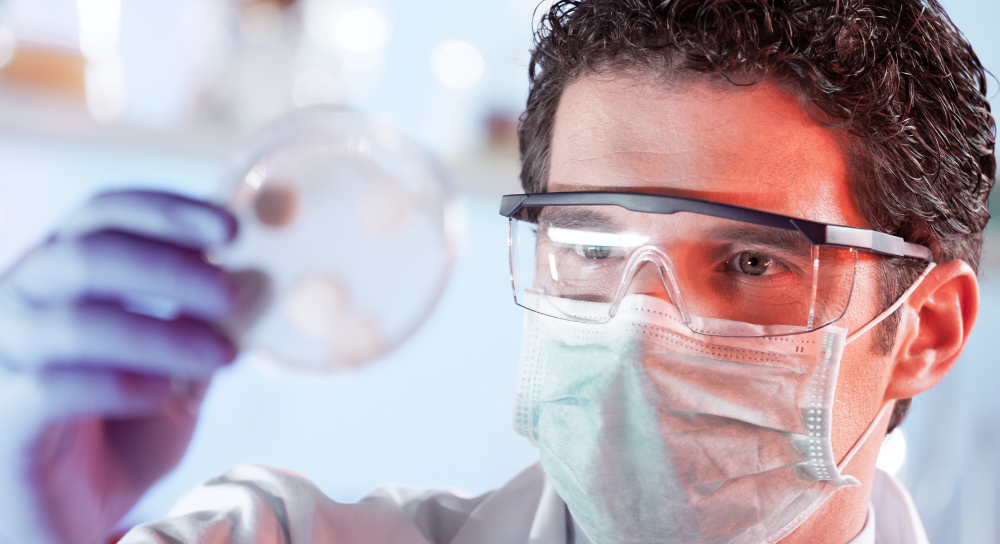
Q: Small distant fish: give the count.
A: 0